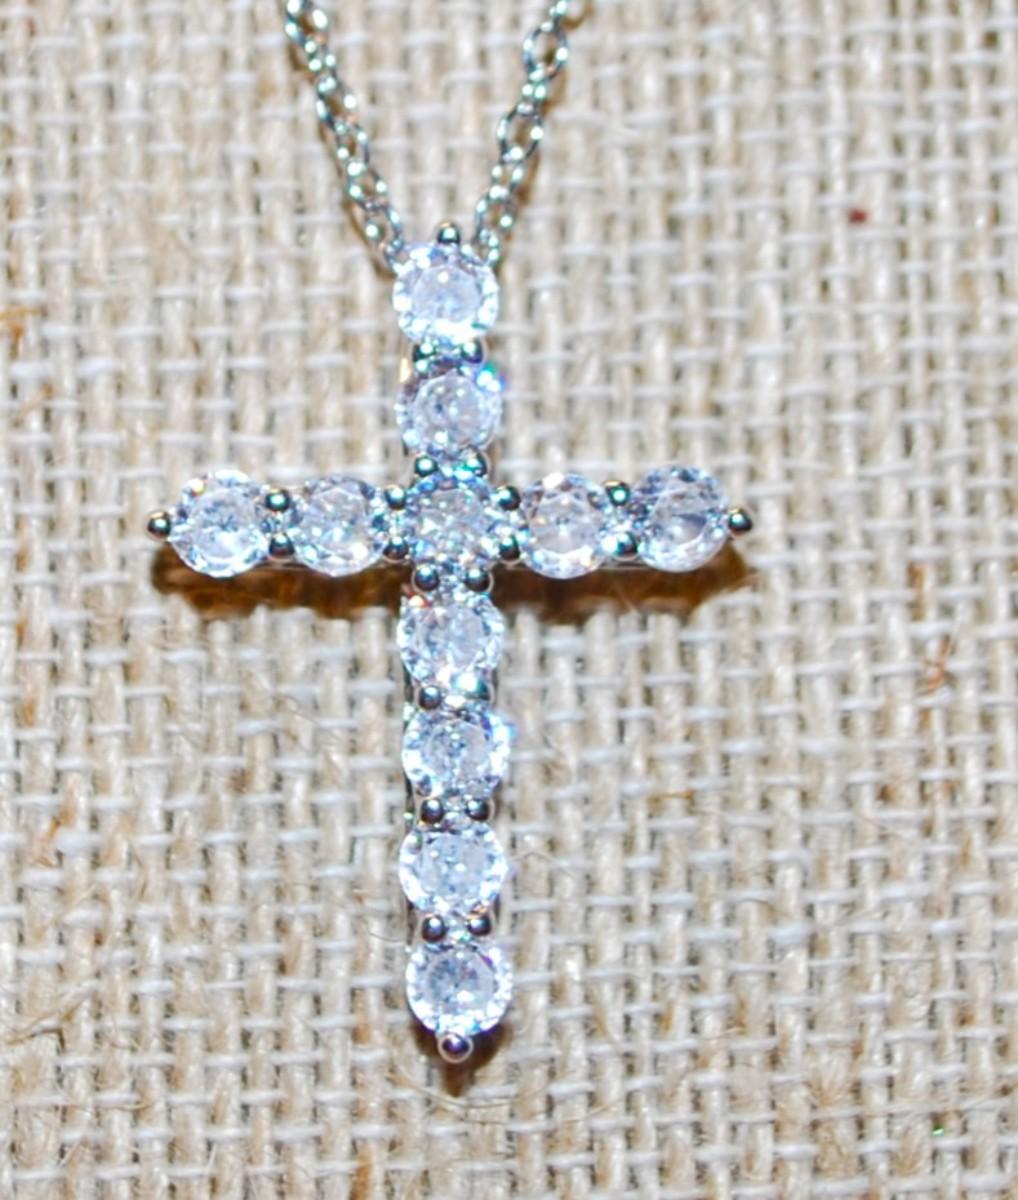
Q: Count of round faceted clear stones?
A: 11